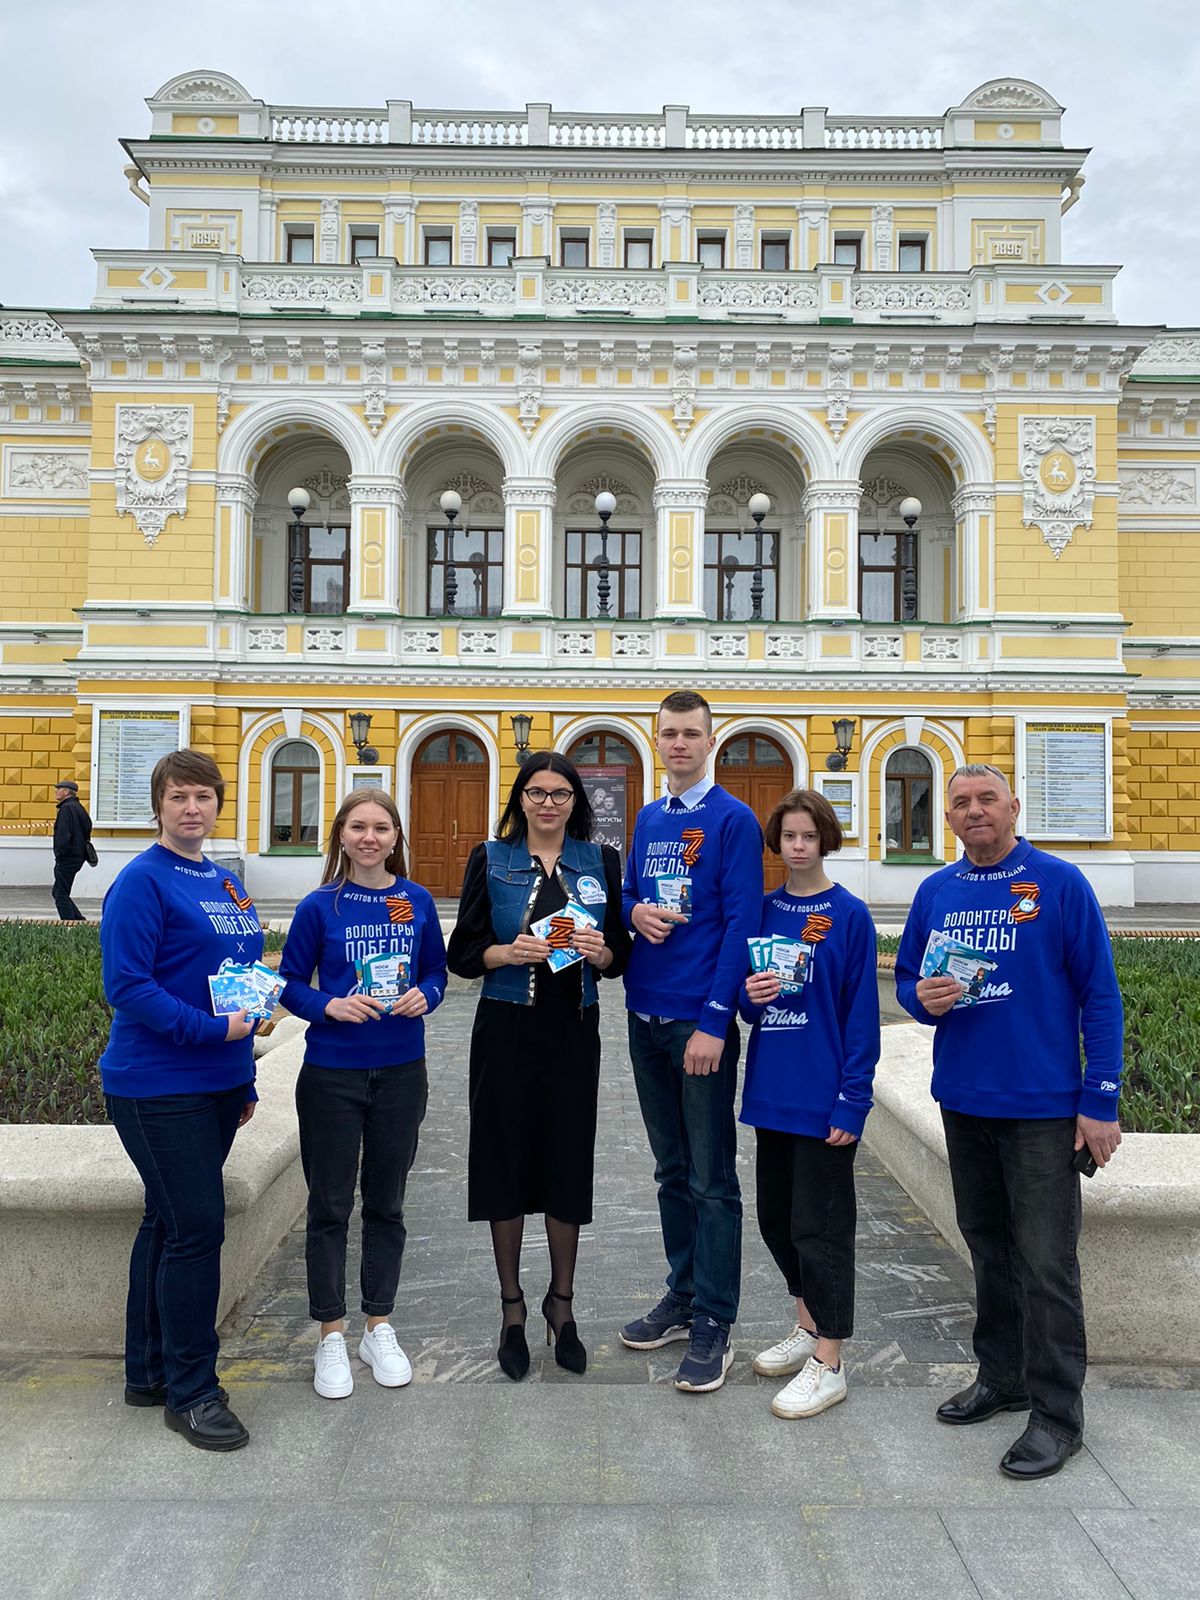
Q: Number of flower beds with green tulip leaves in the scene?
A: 2